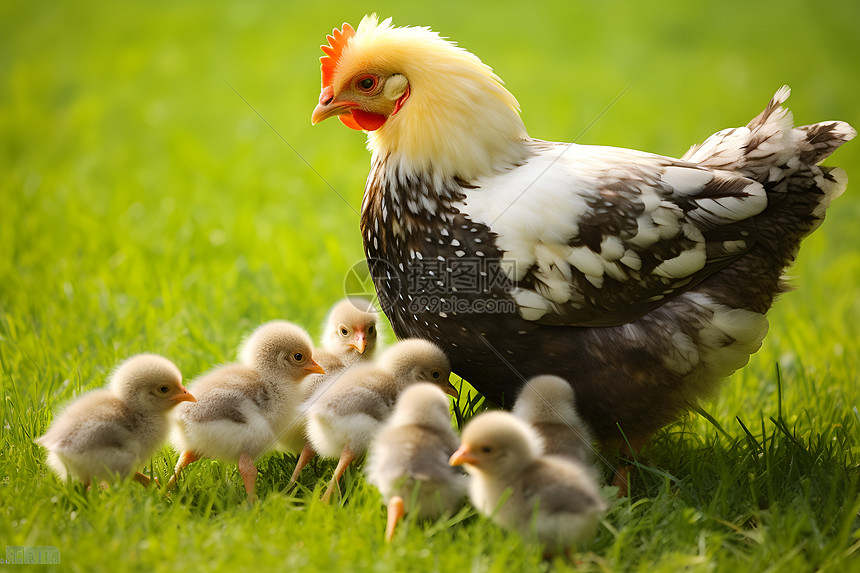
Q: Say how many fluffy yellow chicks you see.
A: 7